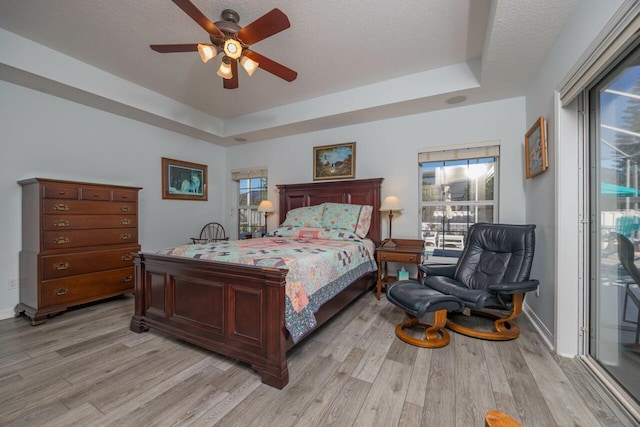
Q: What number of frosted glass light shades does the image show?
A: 4